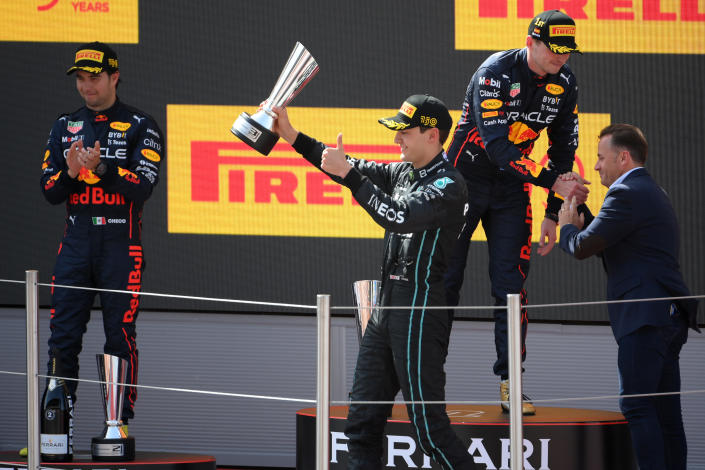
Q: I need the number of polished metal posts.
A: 3